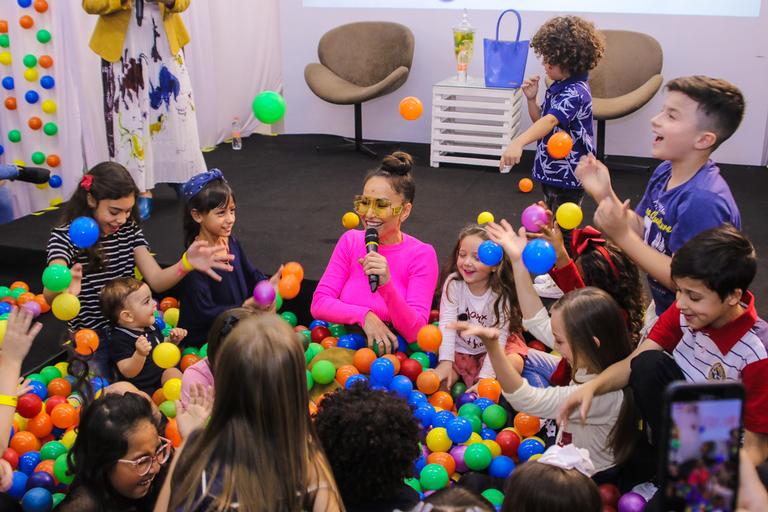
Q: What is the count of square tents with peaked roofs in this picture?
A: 0